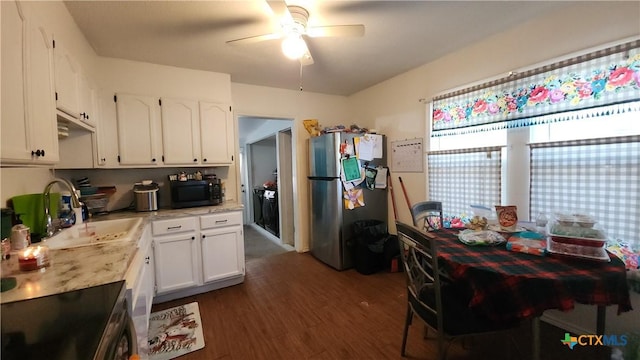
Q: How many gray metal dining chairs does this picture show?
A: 2